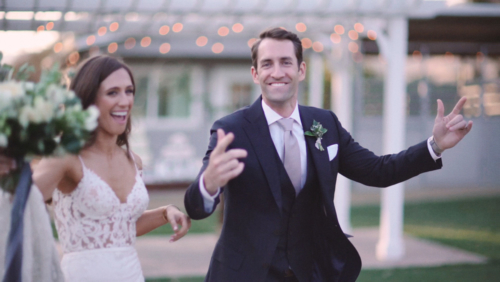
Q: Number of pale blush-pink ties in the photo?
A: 1